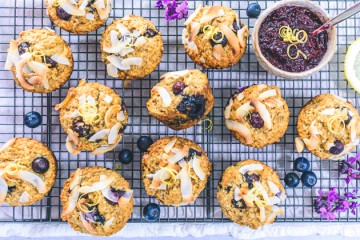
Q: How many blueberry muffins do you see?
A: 12